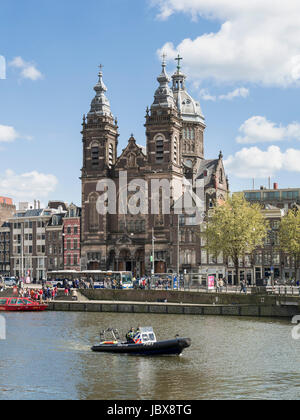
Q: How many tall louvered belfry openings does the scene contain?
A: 4